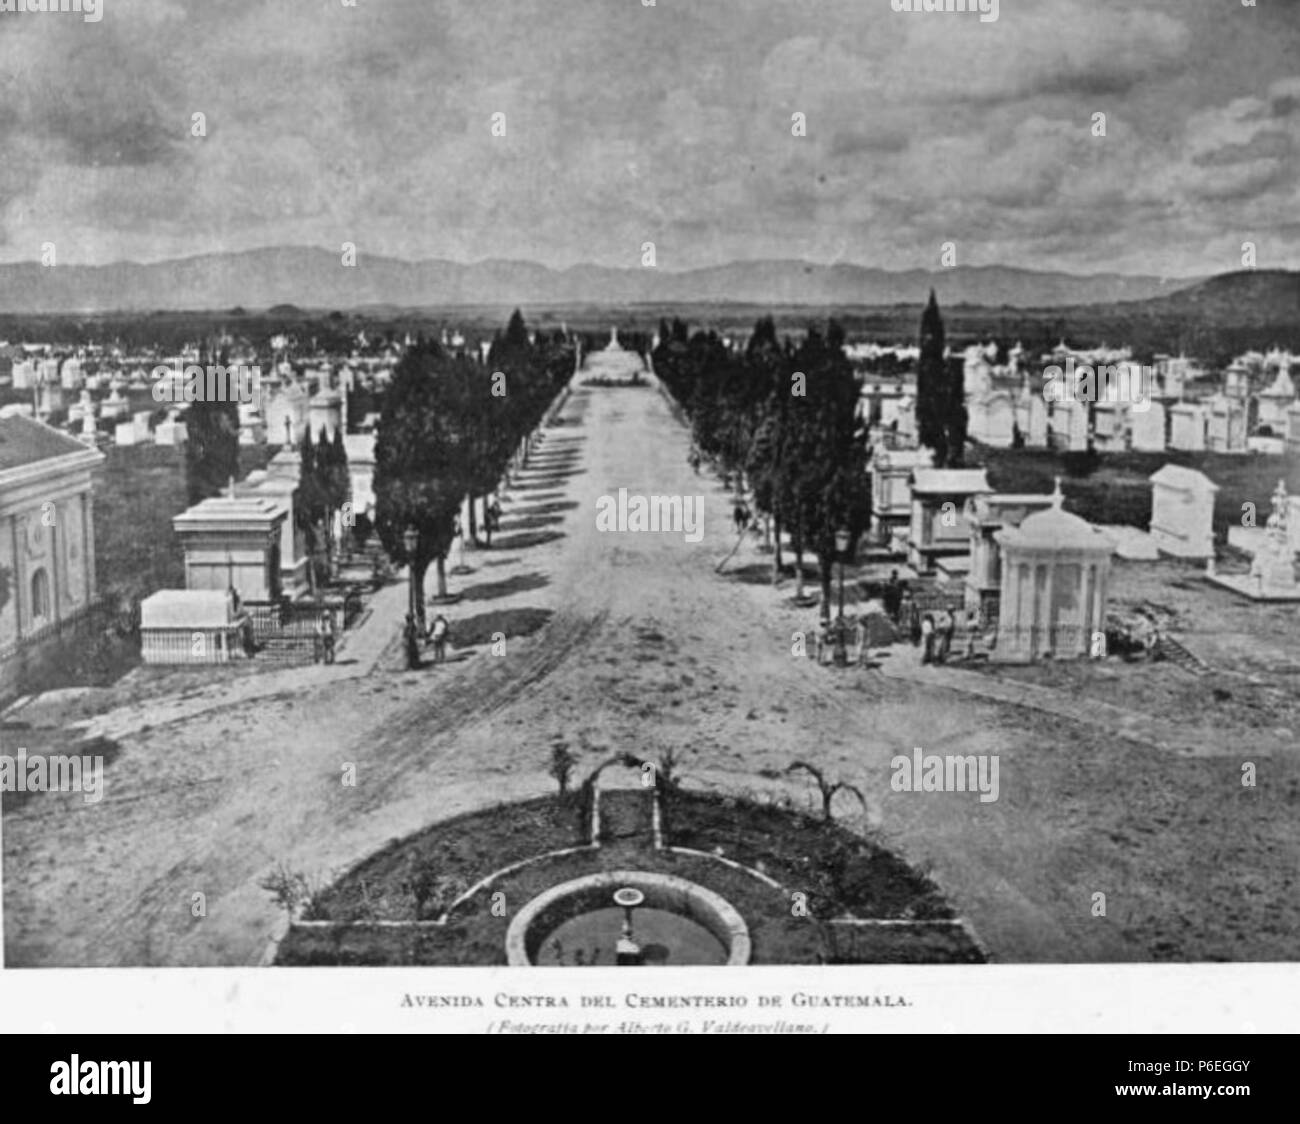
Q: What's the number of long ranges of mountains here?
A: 1